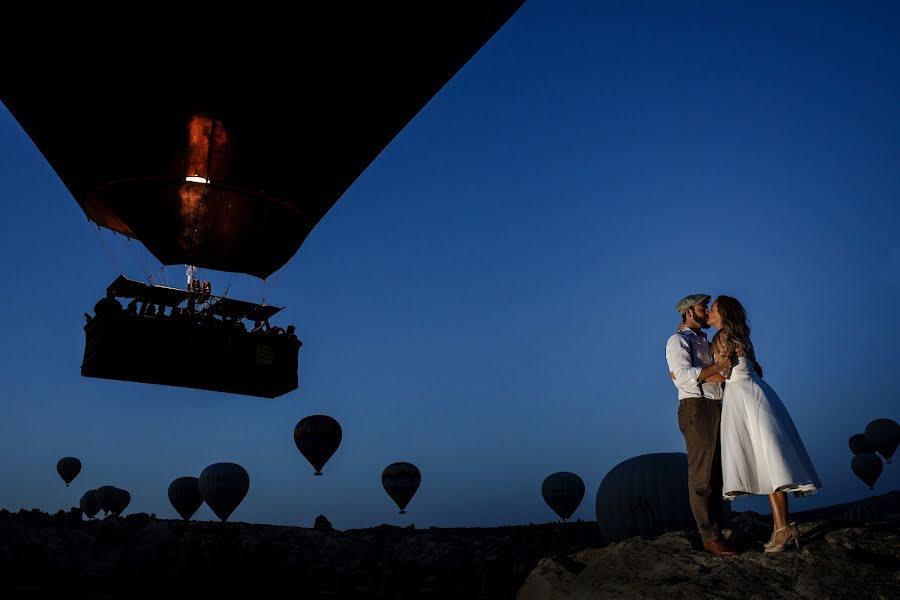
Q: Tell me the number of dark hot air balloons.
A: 14